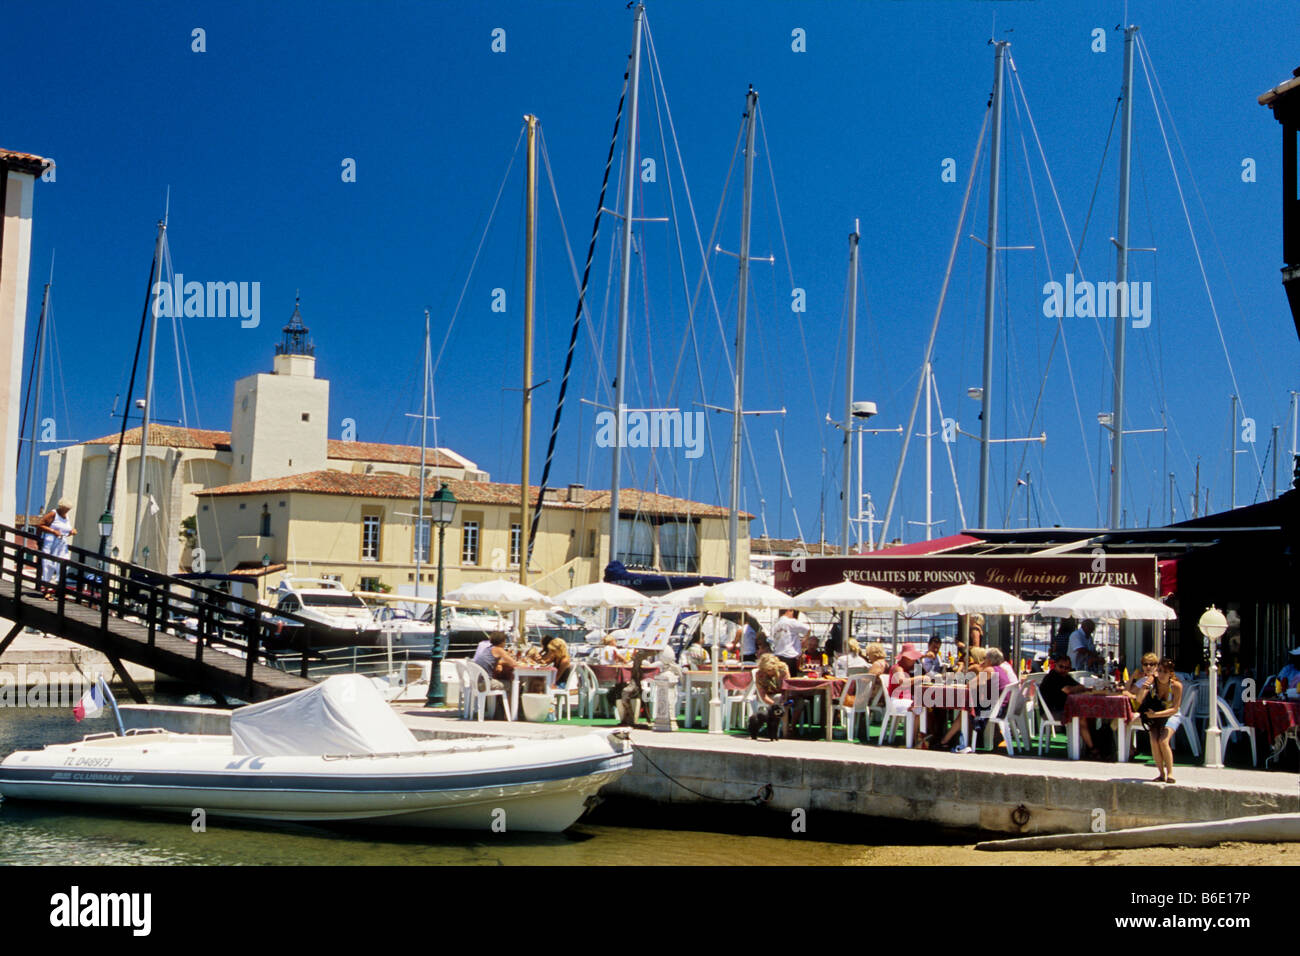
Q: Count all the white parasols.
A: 7